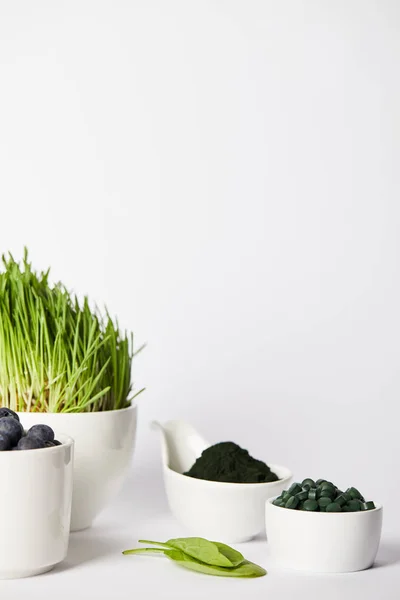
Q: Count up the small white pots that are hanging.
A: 0